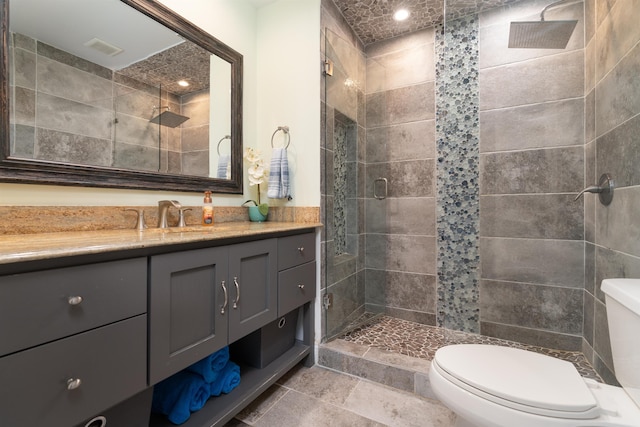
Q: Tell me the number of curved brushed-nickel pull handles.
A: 2